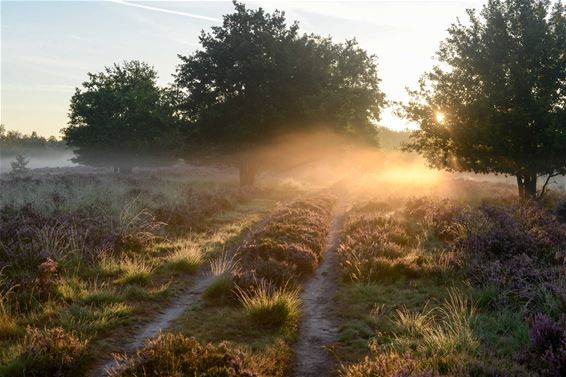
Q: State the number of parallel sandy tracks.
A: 2